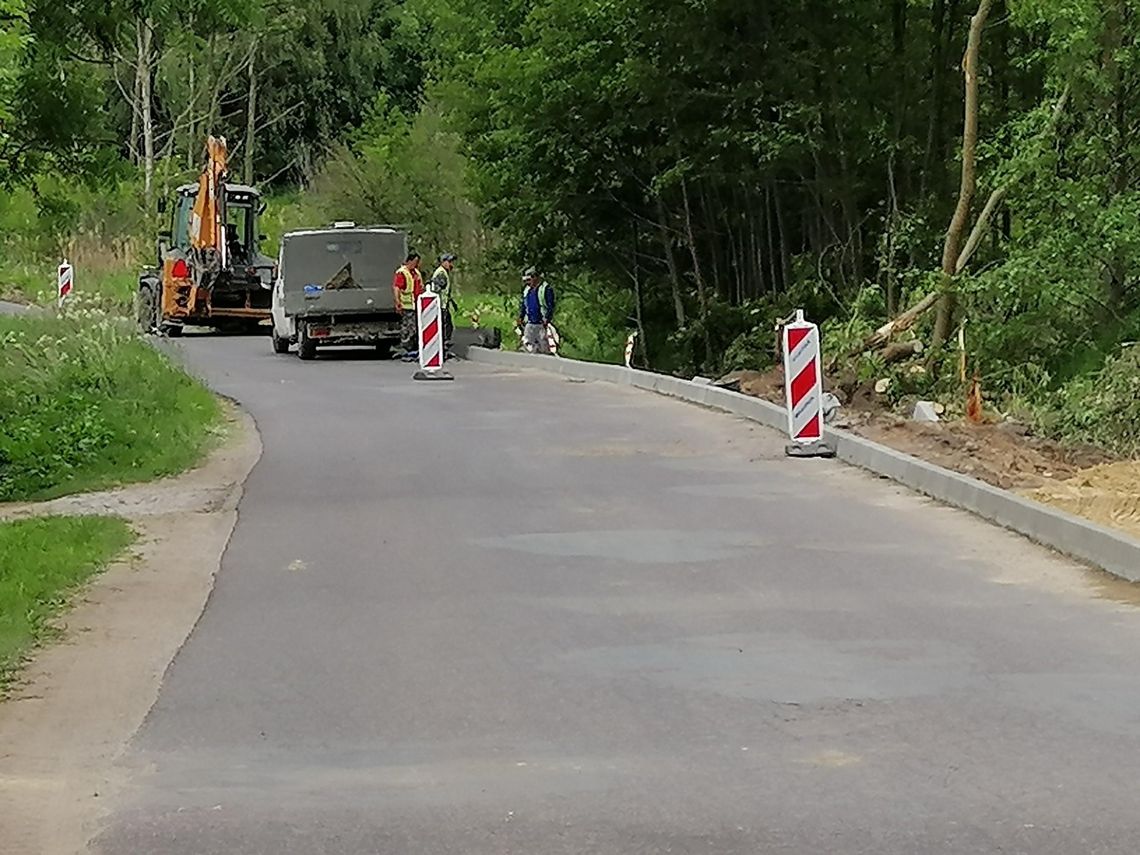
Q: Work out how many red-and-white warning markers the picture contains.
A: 3